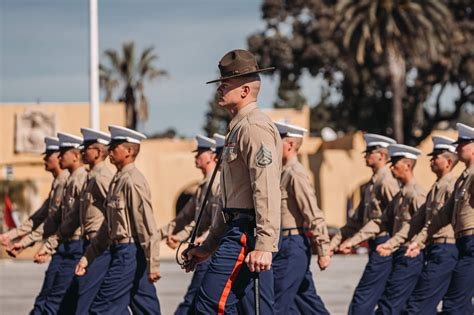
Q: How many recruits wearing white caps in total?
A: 11